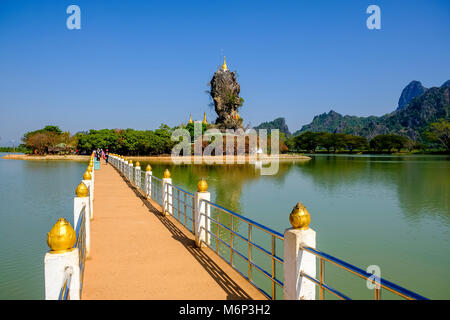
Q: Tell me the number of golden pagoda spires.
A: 3